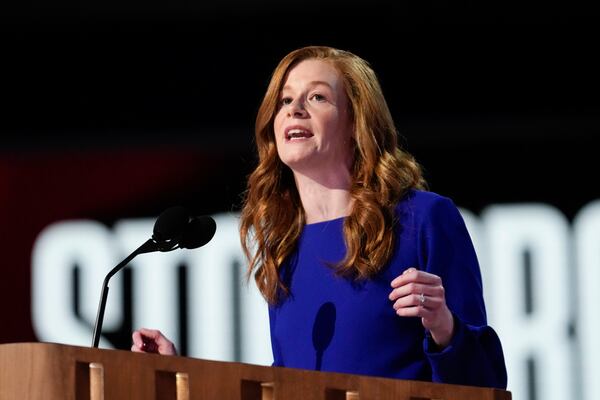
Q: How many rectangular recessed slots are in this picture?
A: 5